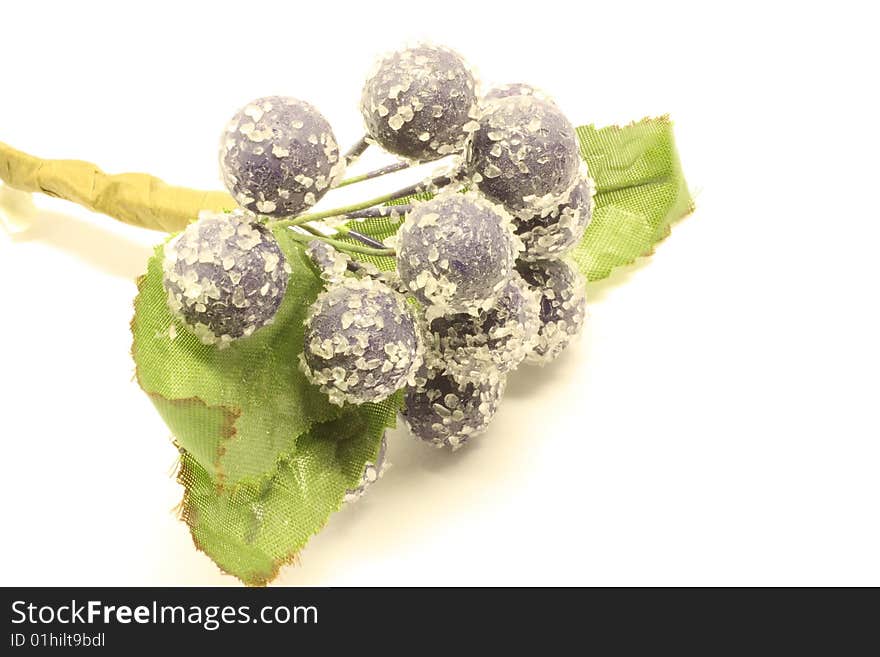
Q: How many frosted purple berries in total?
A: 12